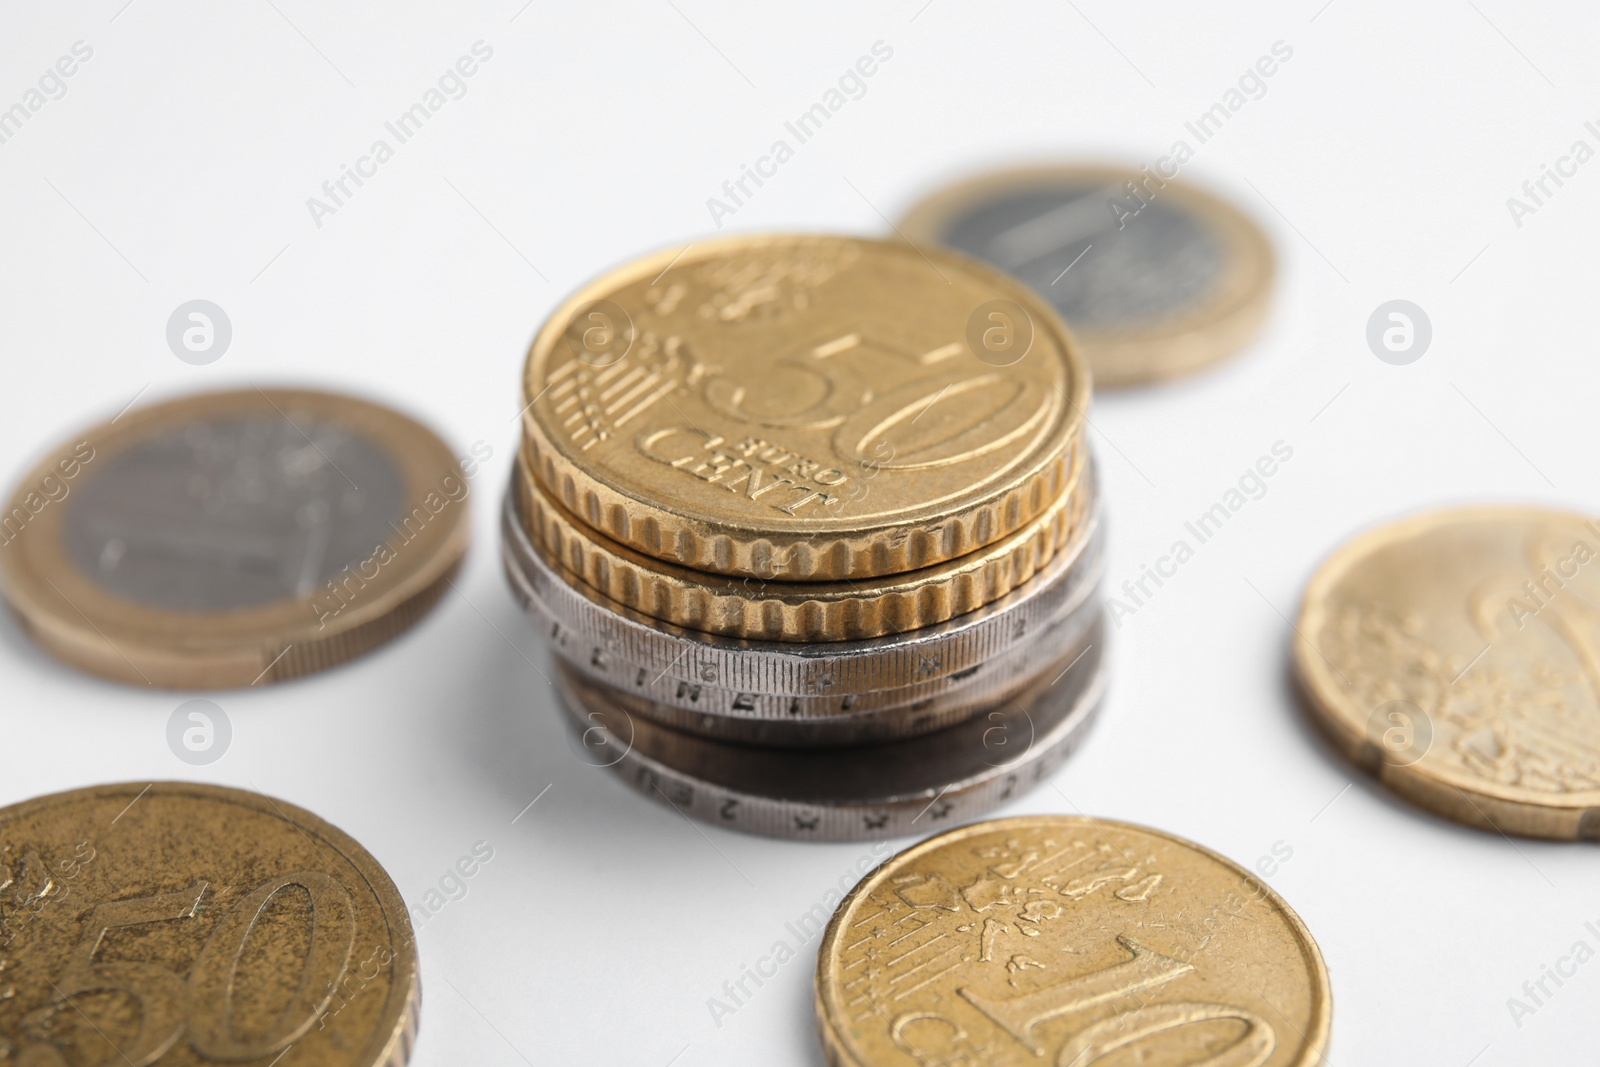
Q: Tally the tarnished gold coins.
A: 1